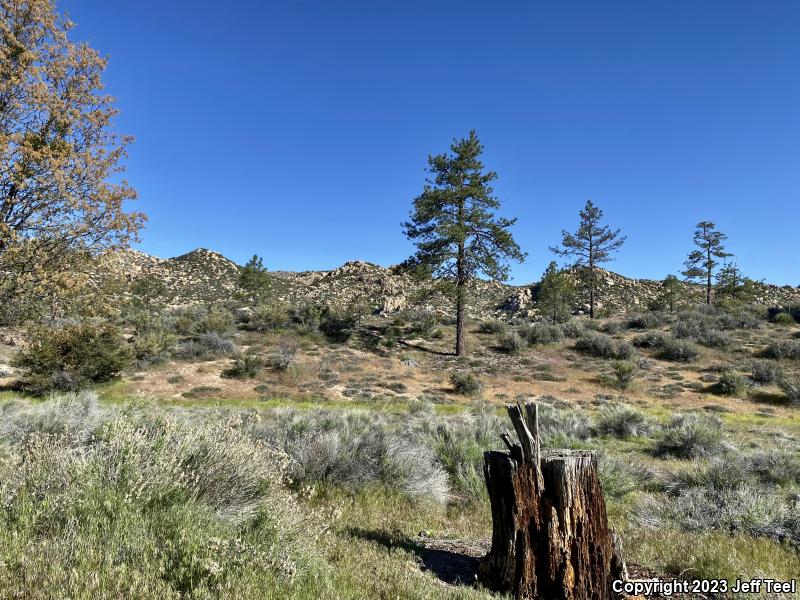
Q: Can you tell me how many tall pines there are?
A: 3